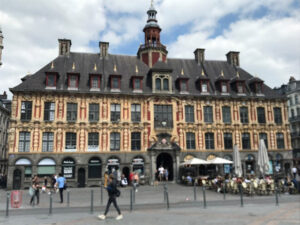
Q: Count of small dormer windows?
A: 10